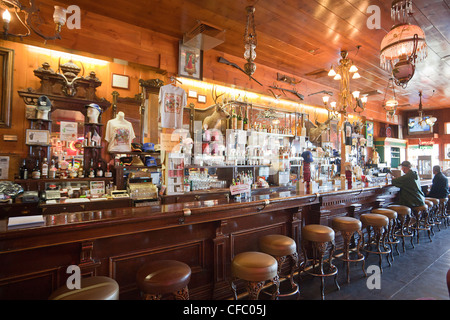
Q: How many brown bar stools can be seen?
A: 13